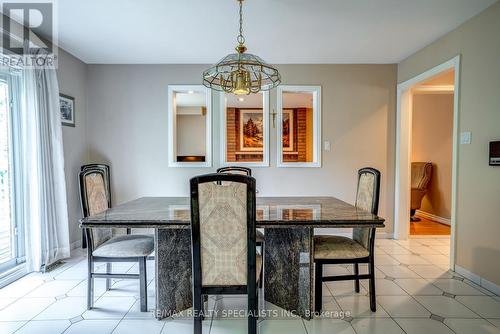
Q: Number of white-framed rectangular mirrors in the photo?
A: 3